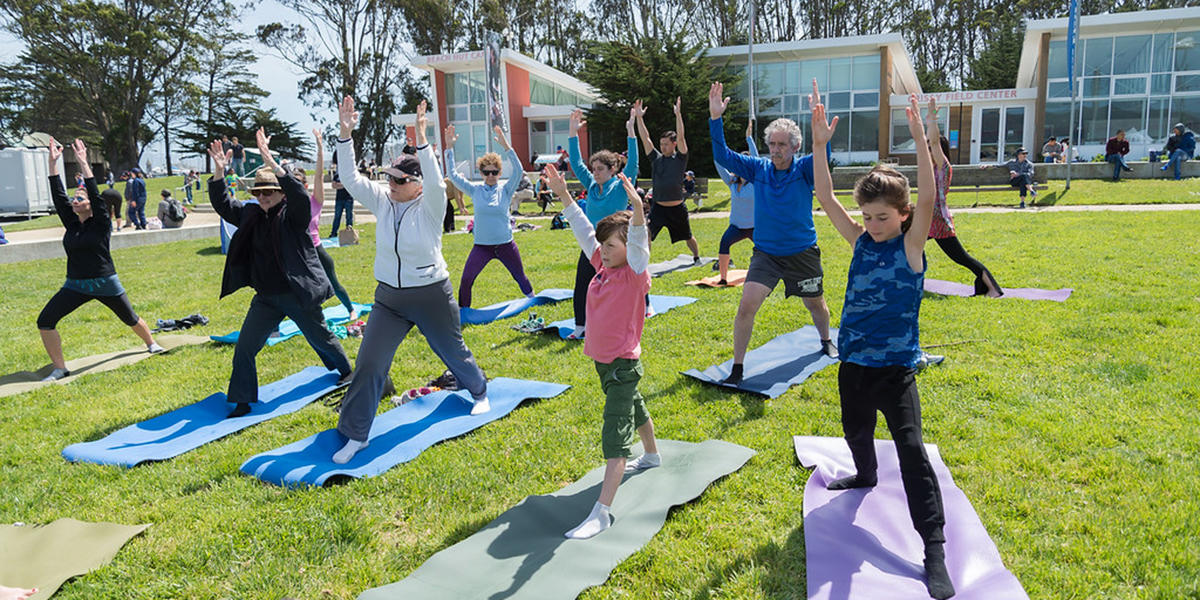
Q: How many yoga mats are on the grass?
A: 13